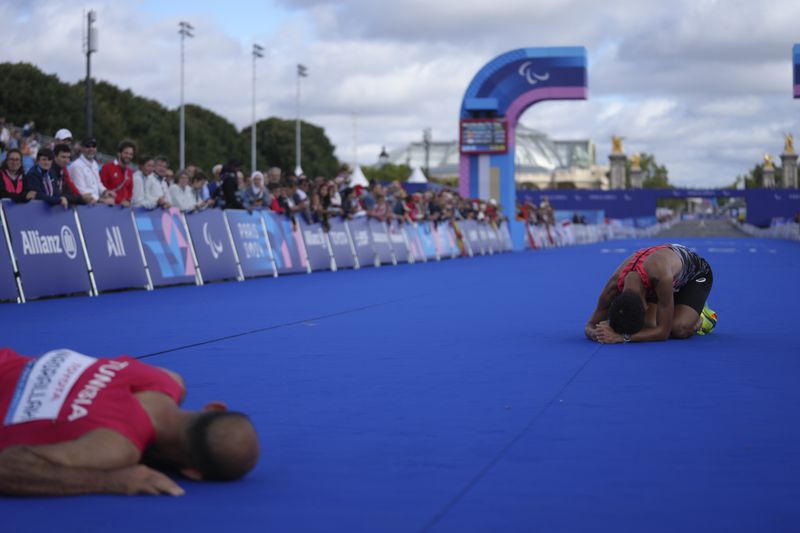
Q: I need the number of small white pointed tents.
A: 2